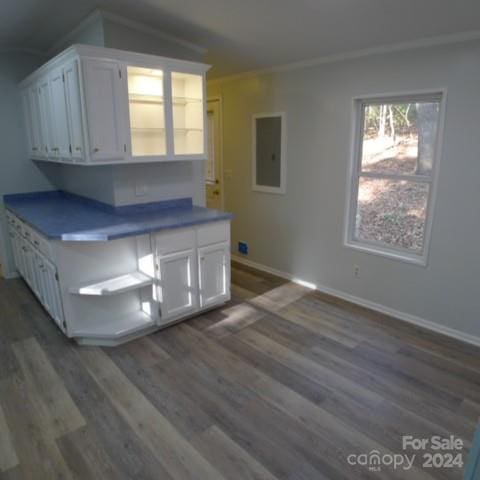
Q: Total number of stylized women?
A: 0